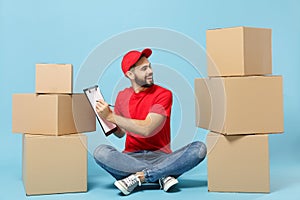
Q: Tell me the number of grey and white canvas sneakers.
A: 2